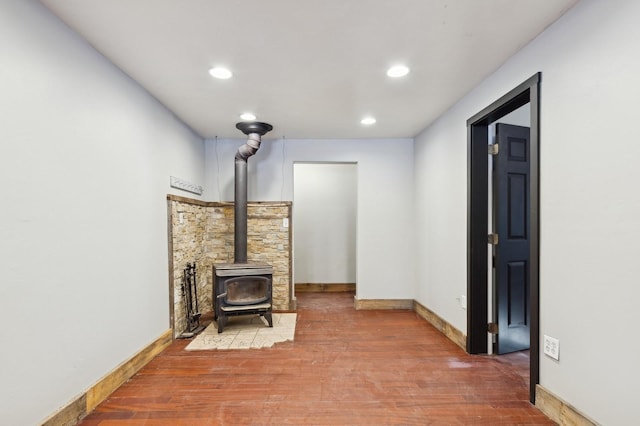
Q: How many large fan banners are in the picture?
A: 0